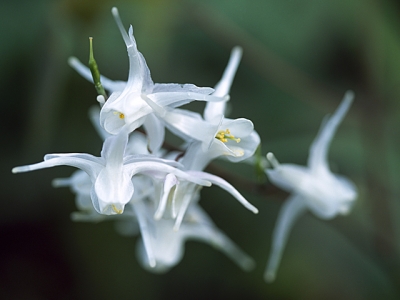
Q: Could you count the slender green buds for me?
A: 1